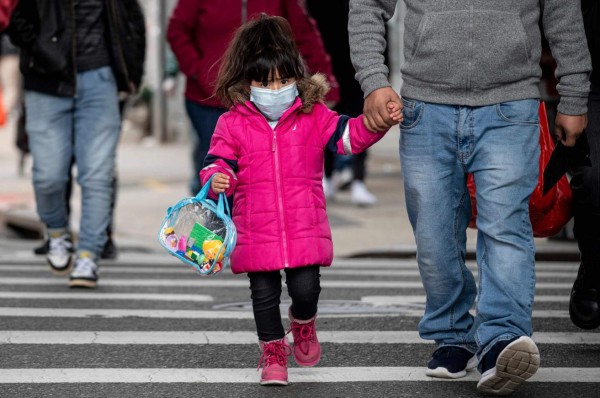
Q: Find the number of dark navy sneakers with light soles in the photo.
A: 2